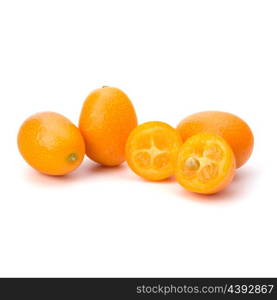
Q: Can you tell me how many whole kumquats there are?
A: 3